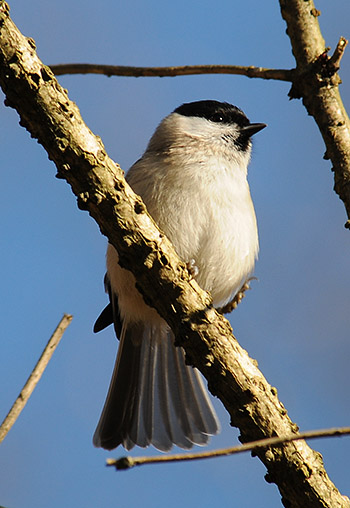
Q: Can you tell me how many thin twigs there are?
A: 3